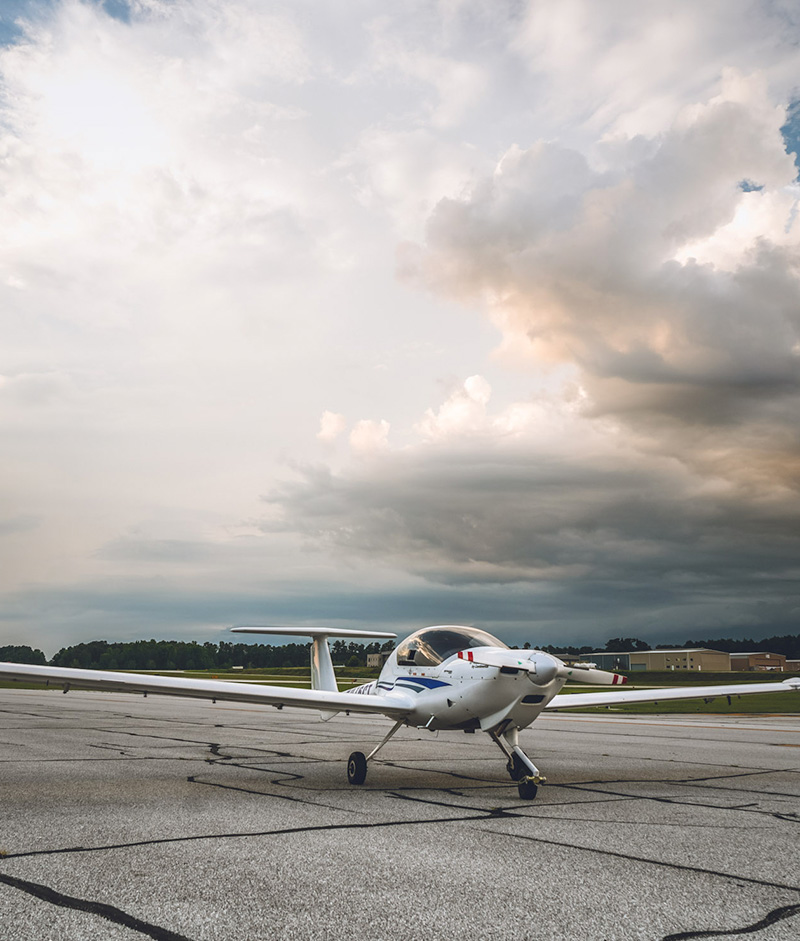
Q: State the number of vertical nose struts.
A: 1